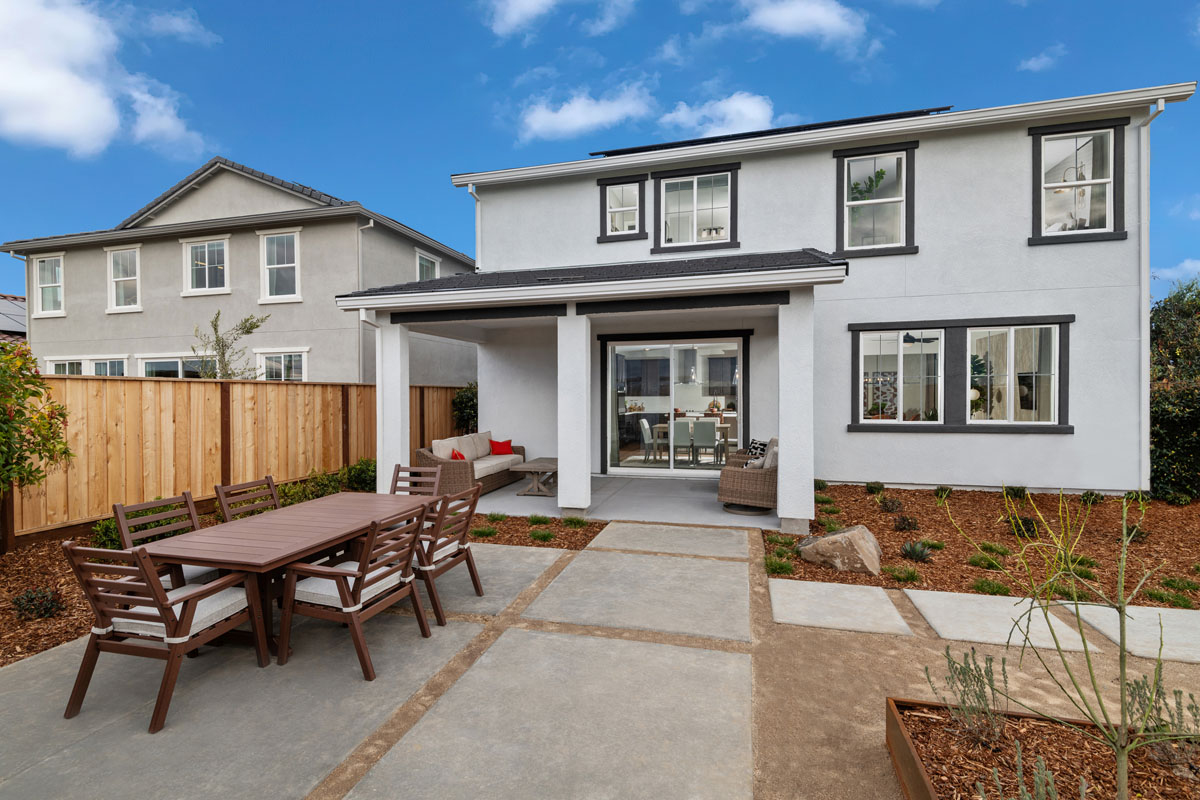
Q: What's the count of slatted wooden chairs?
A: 6